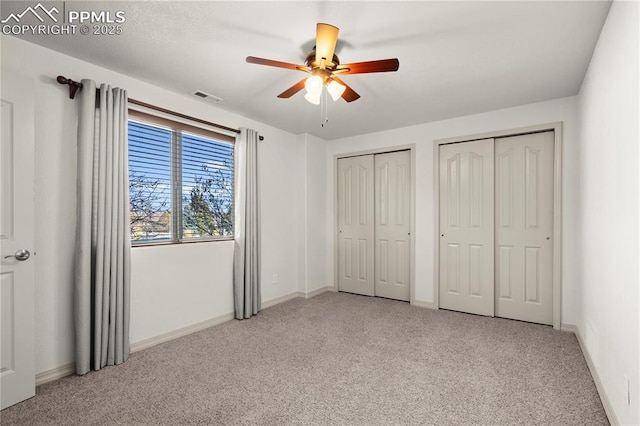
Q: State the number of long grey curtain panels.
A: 2